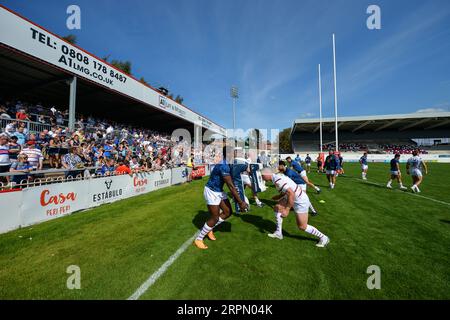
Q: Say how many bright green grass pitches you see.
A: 1